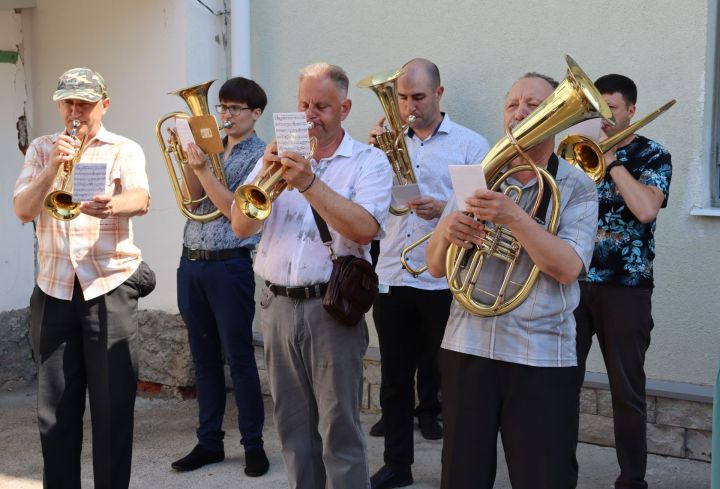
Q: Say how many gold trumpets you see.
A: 2